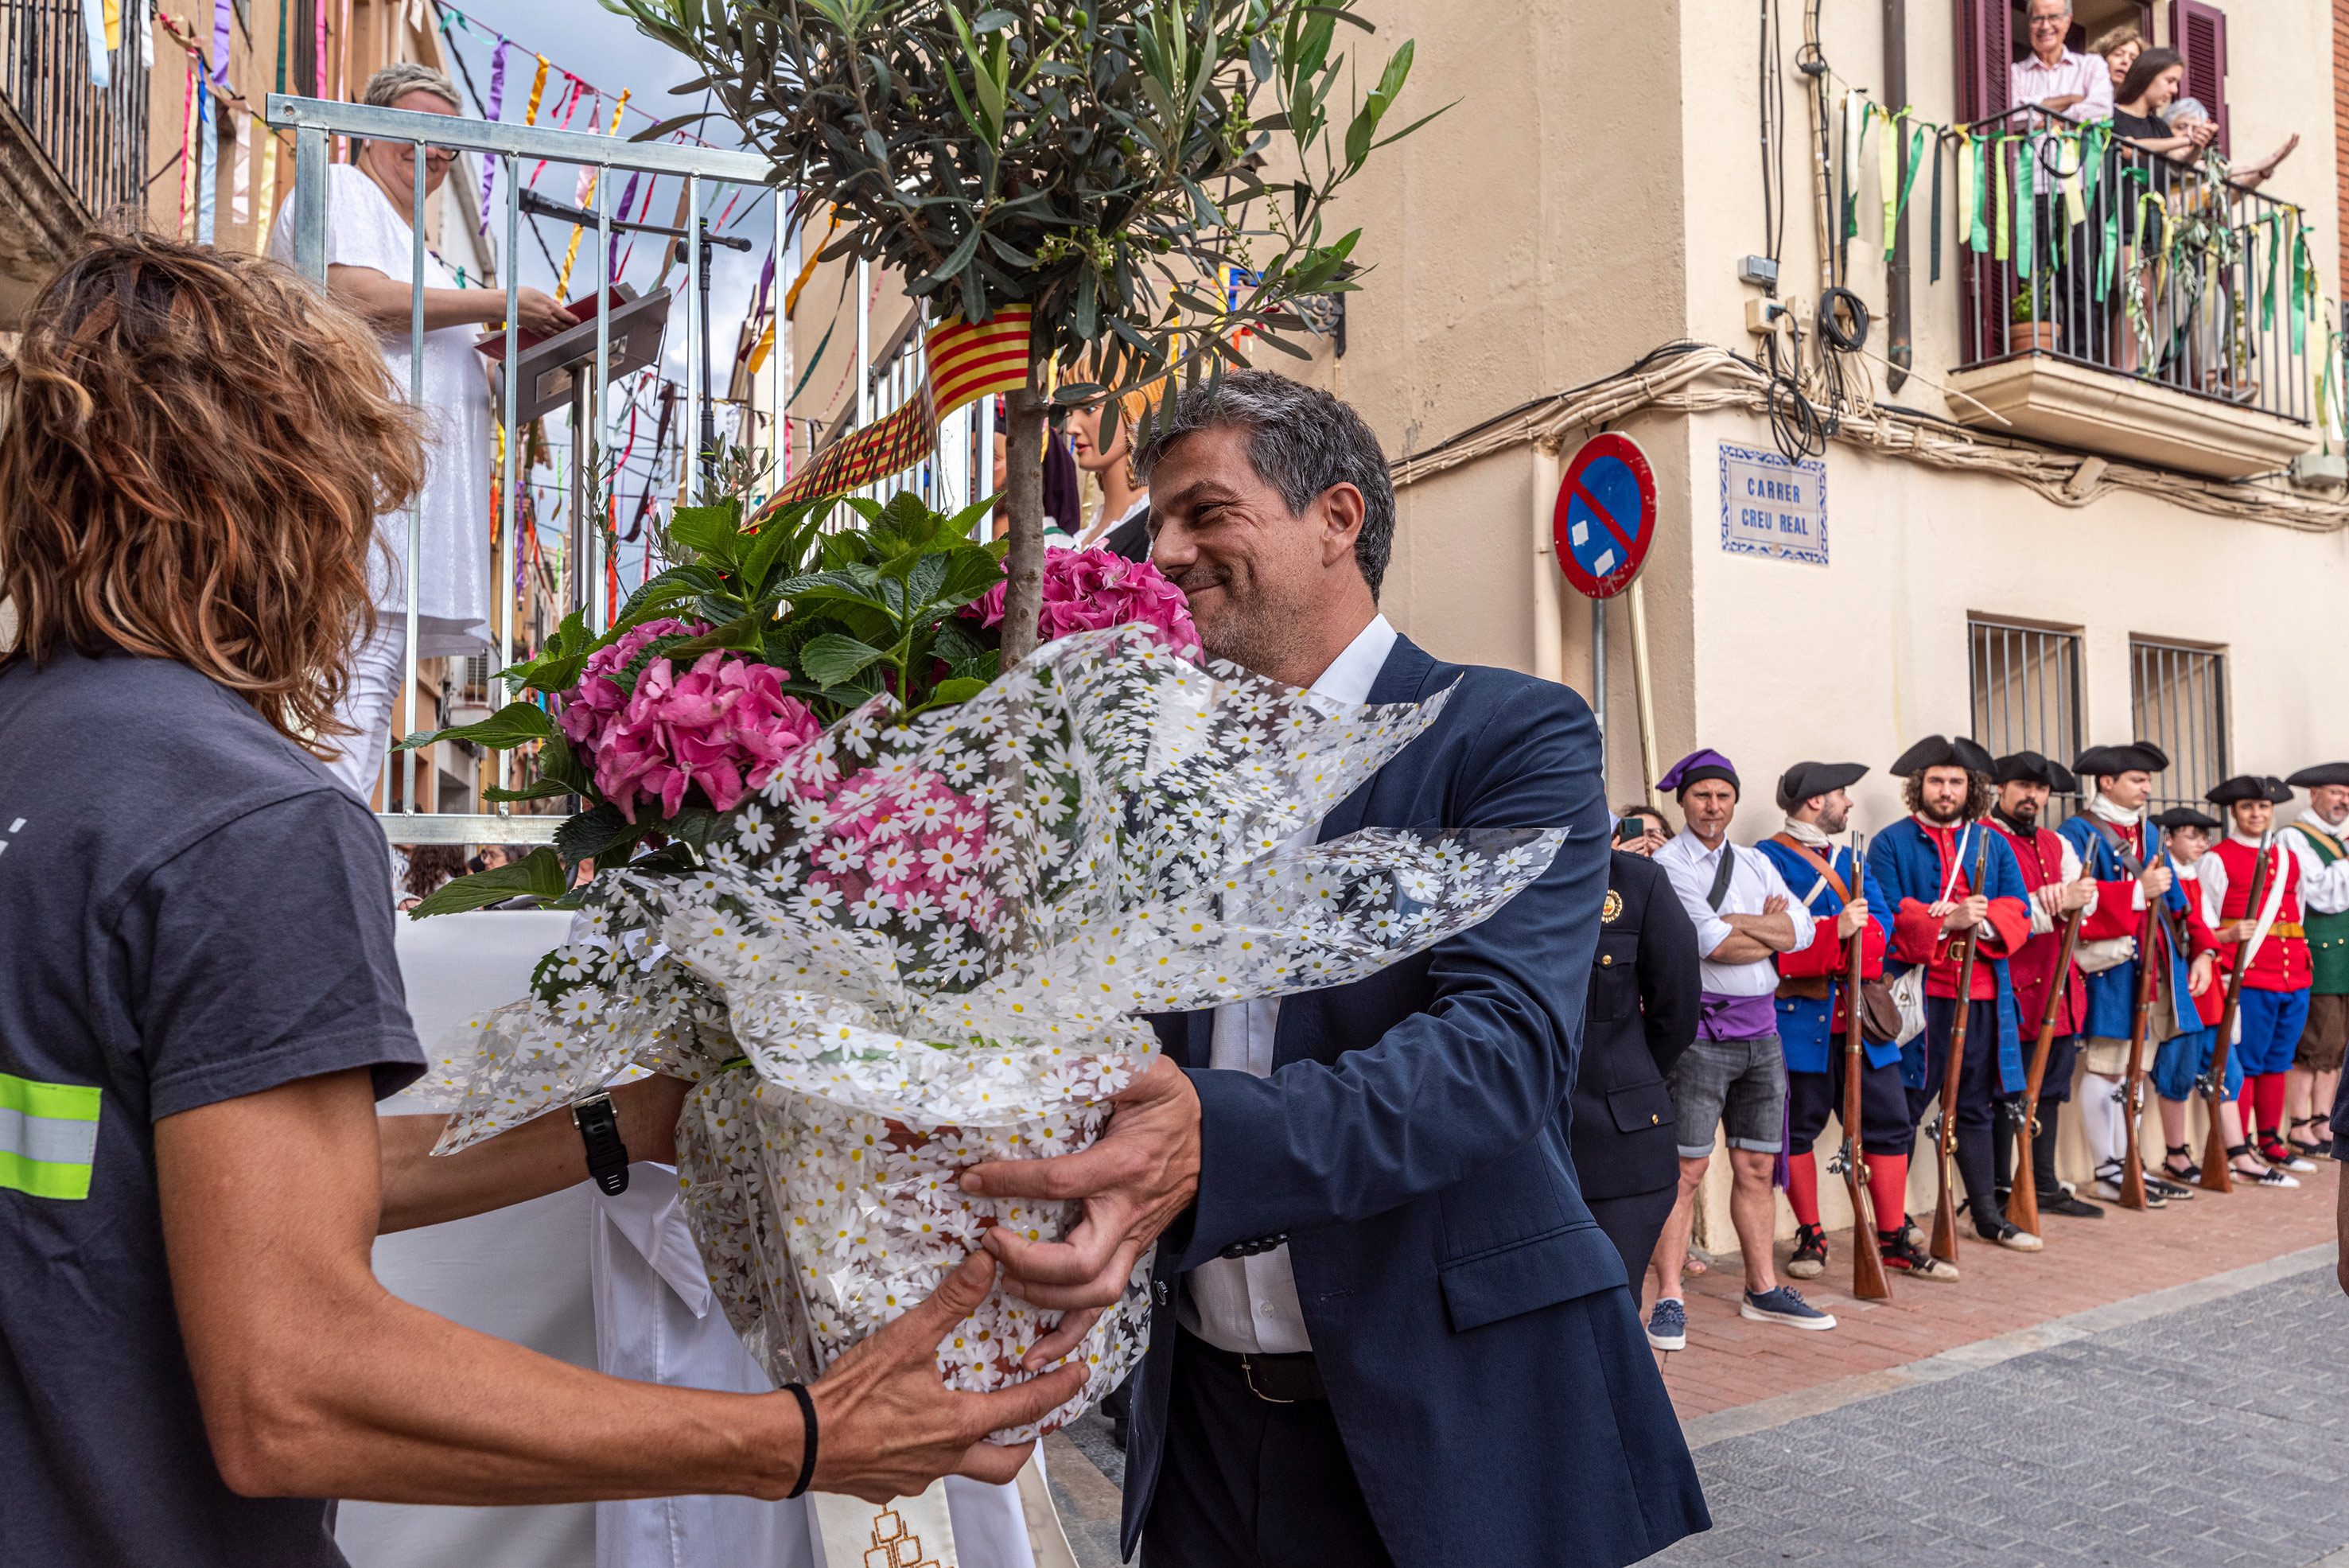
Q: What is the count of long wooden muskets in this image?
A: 5